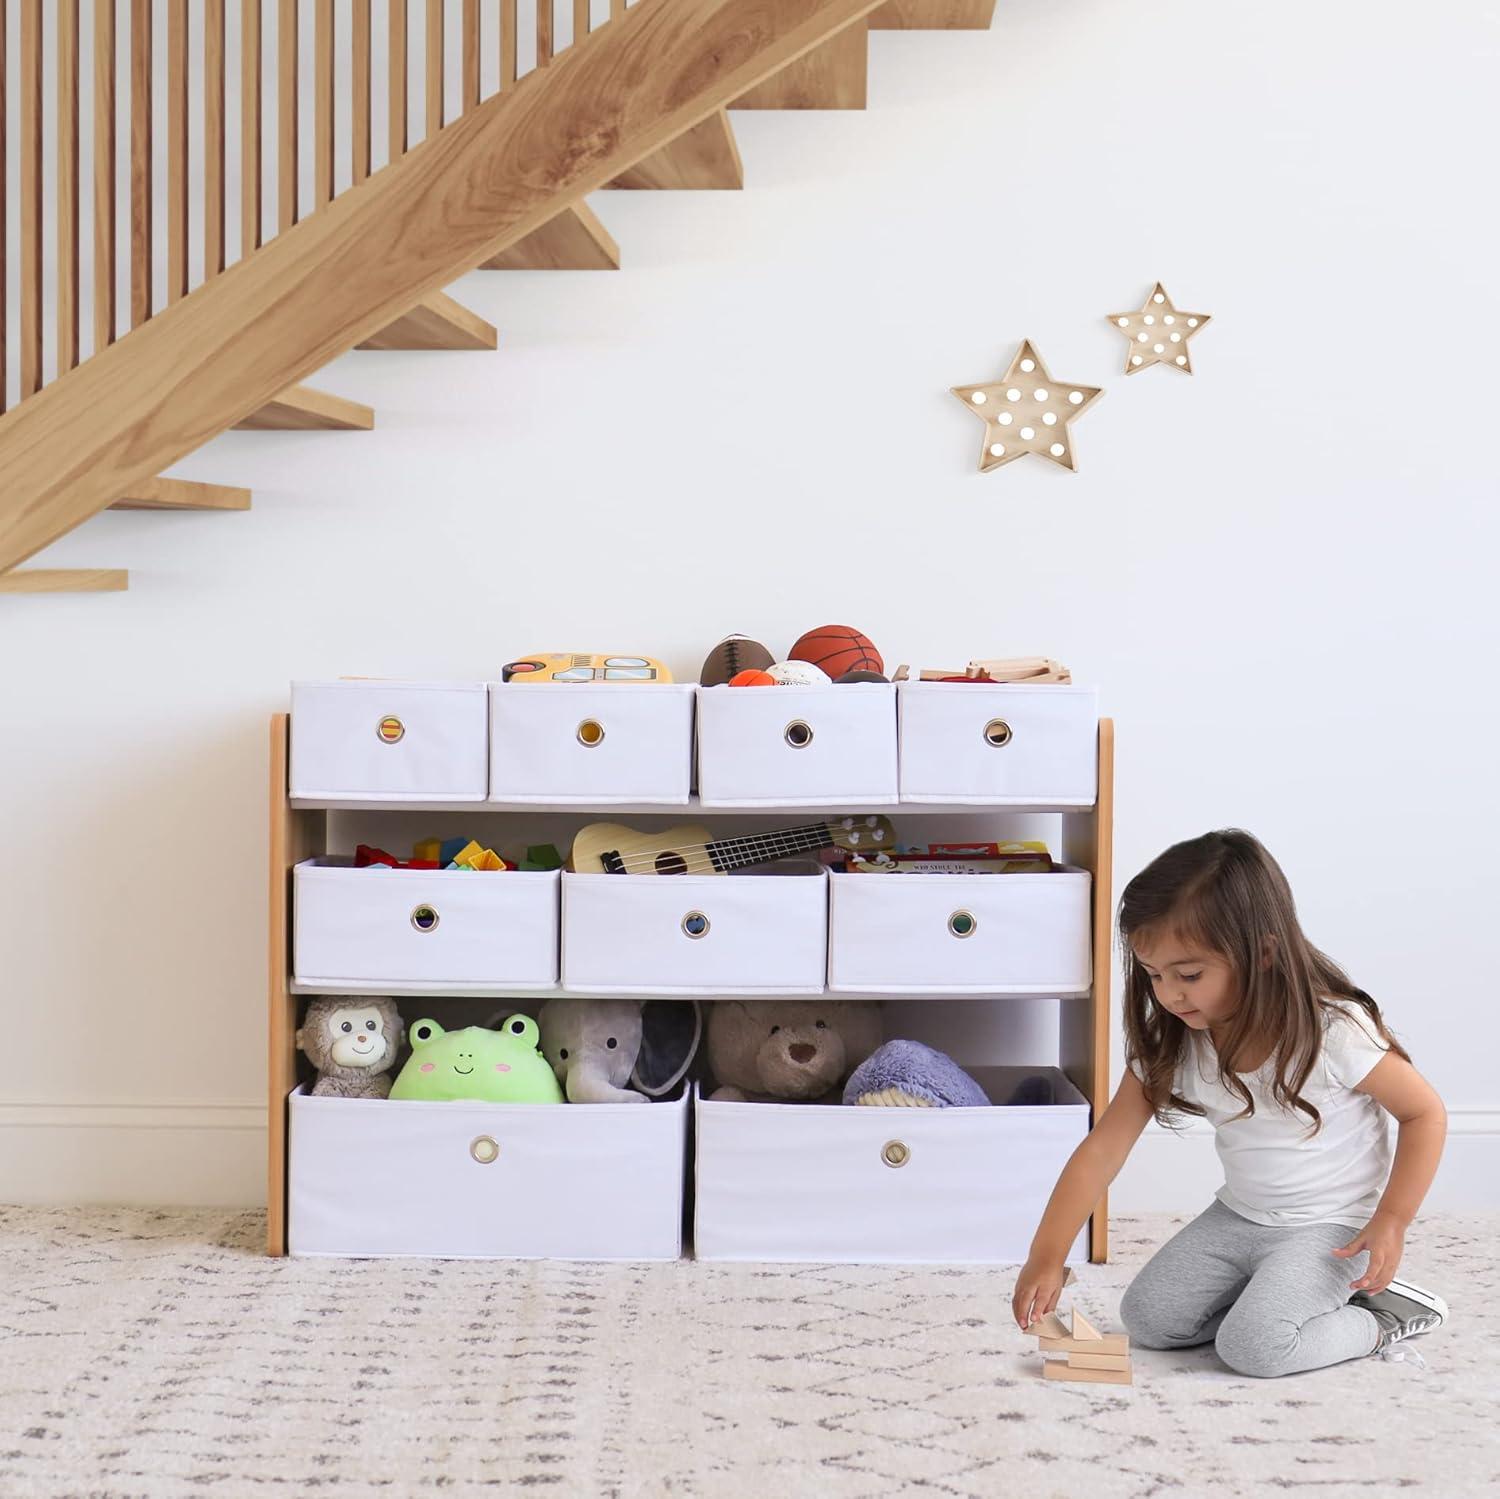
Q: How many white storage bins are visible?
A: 9